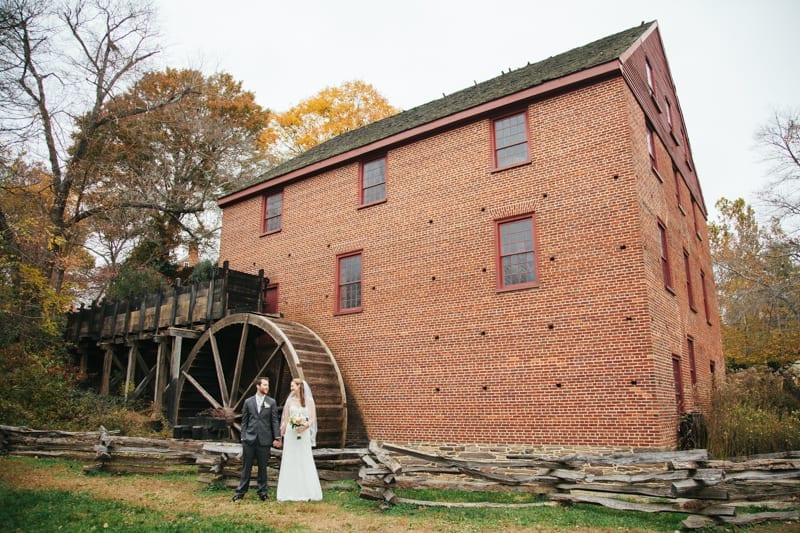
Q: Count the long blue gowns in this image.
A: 0